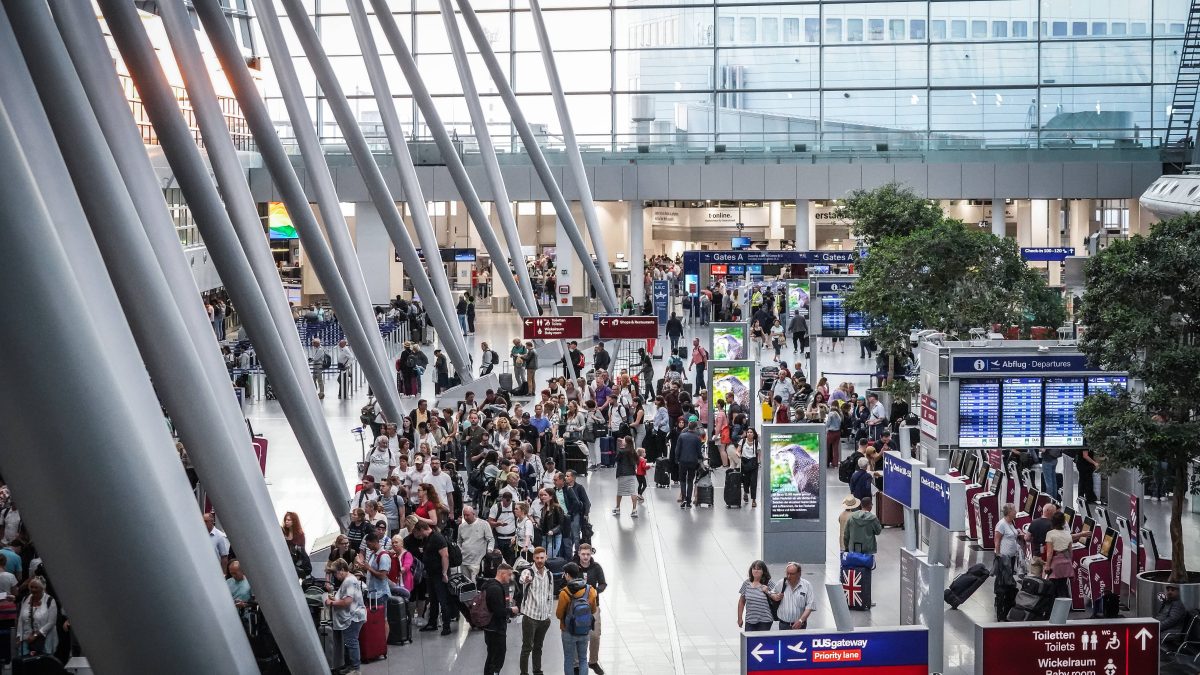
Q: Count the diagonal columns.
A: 14